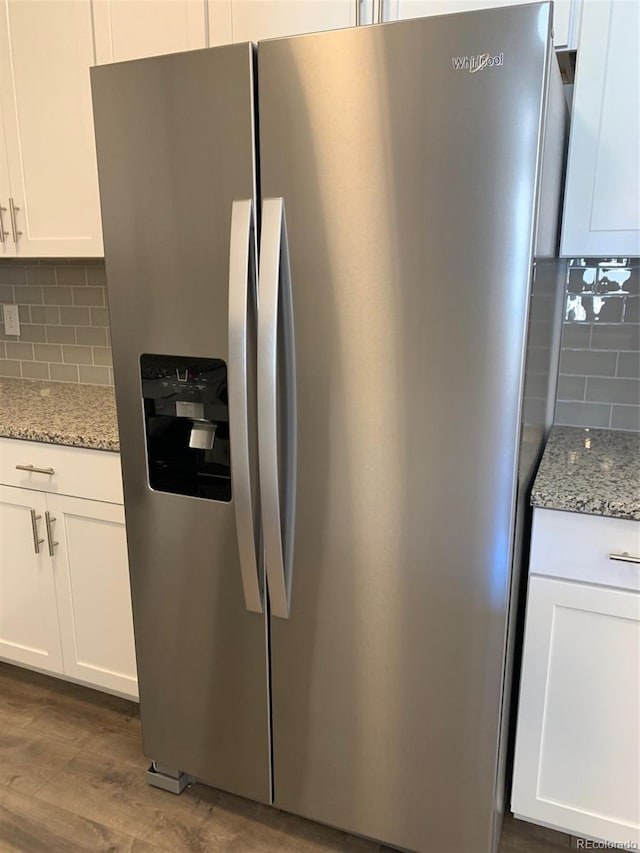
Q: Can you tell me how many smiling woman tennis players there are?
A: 0